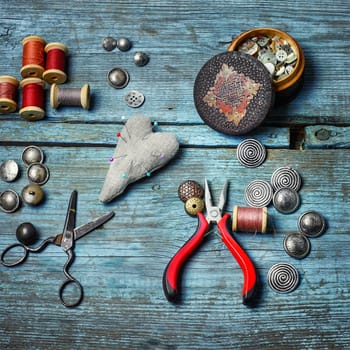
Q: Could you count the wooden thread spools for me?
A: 6